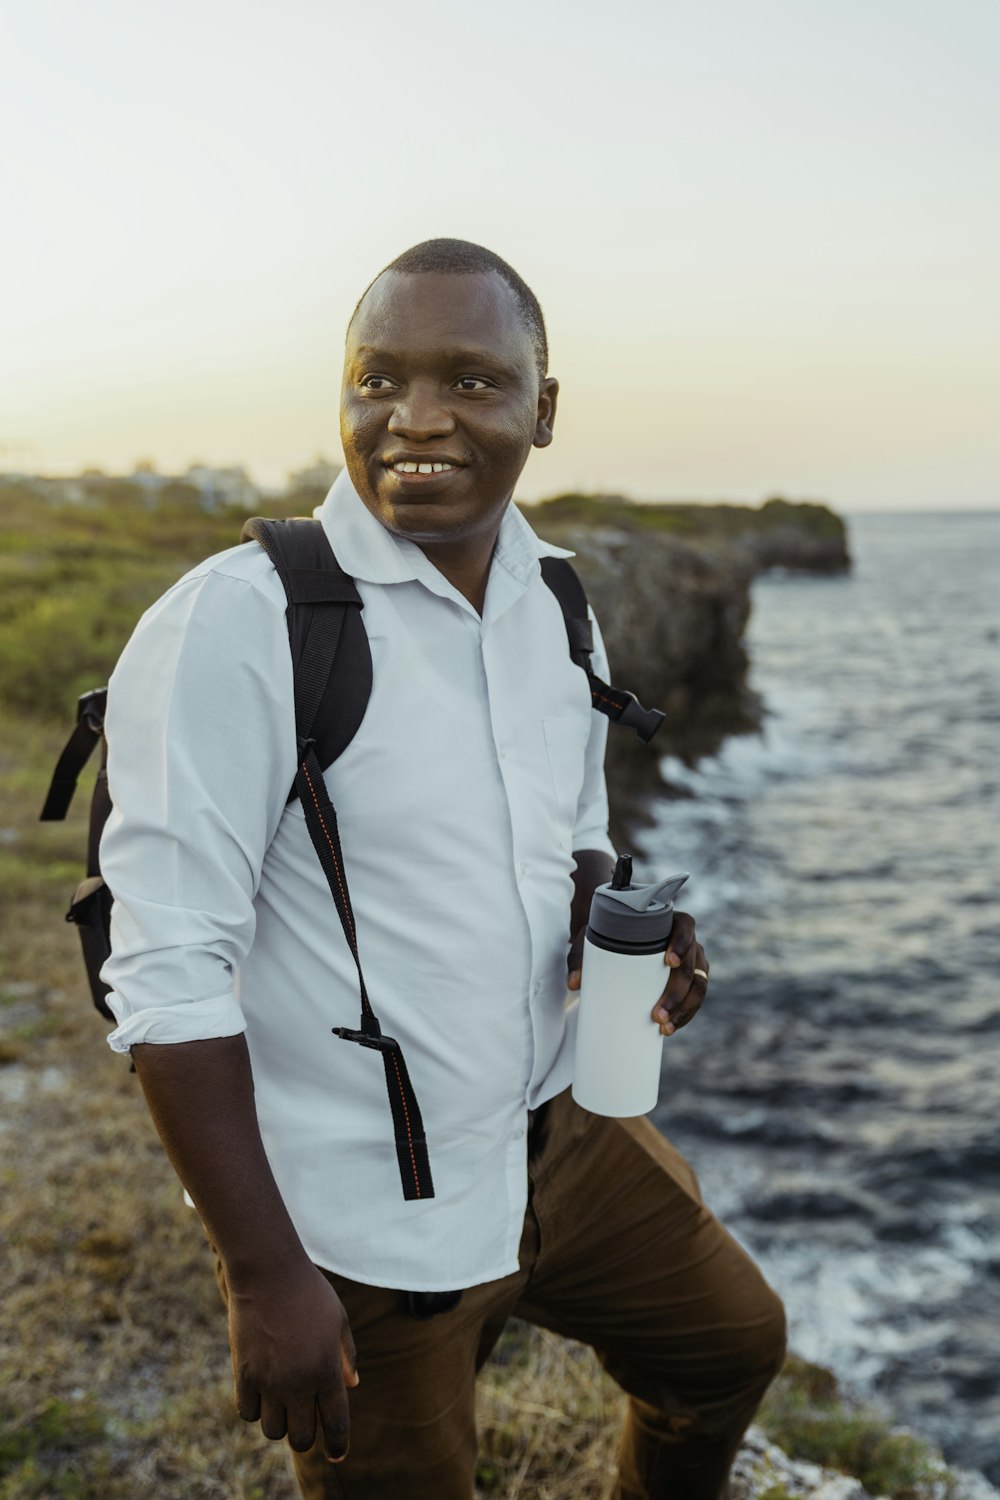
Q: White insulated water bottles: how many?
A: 1